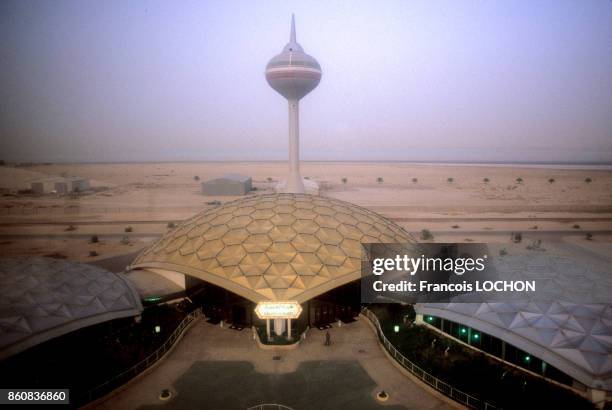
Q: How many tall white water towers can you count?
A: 1